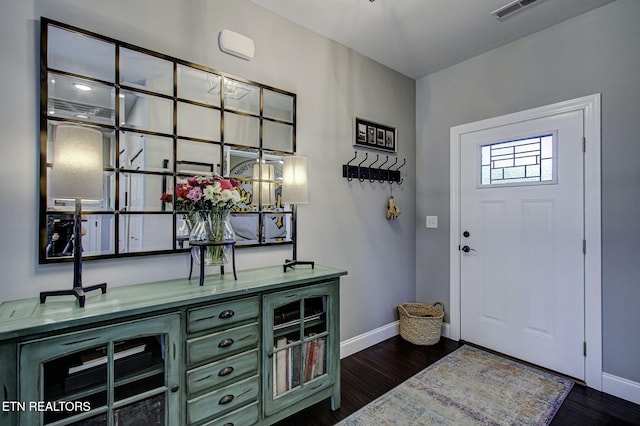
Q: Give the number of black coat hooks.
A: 6